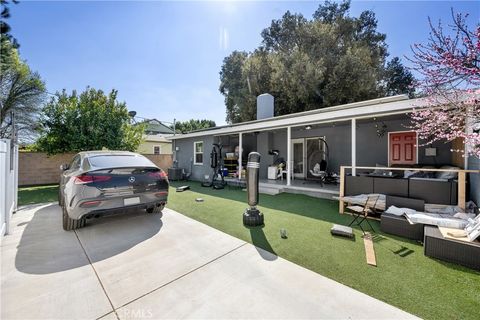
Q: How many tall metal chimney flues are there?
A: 1